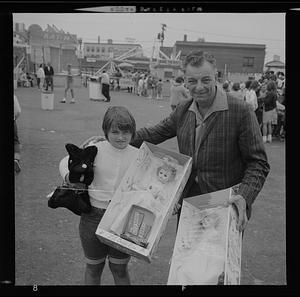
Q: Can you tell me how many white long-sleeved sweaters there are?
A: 1